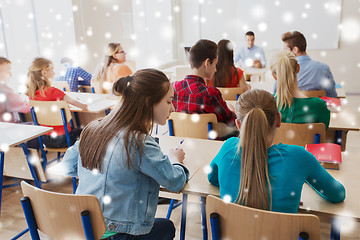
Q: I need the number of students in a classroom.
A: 10